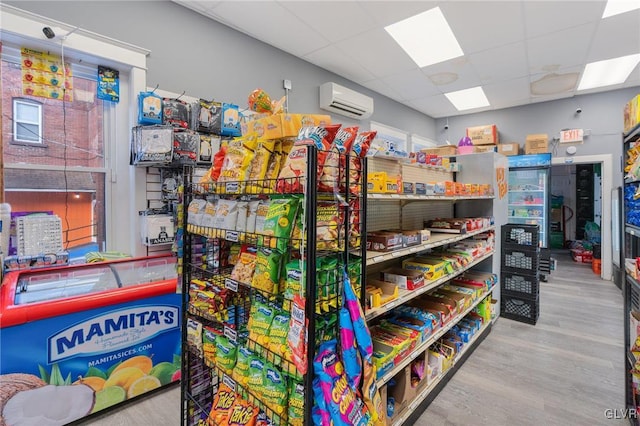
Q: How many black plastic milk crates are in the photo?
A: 4